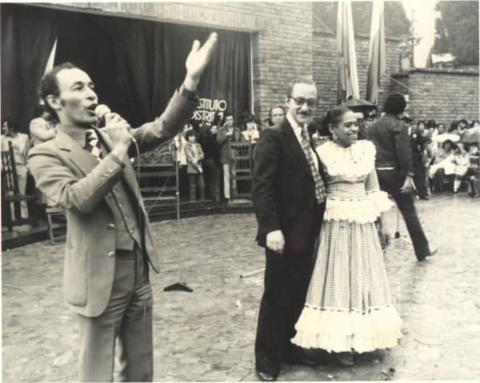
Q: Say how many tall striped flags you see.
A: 2